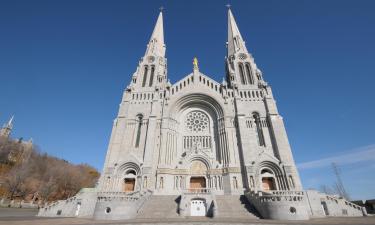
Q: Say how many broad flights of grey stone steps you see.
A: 2